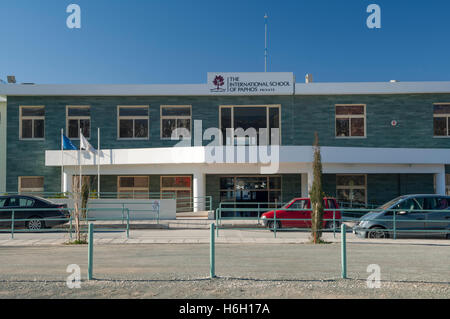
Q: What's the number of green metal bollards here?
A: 3